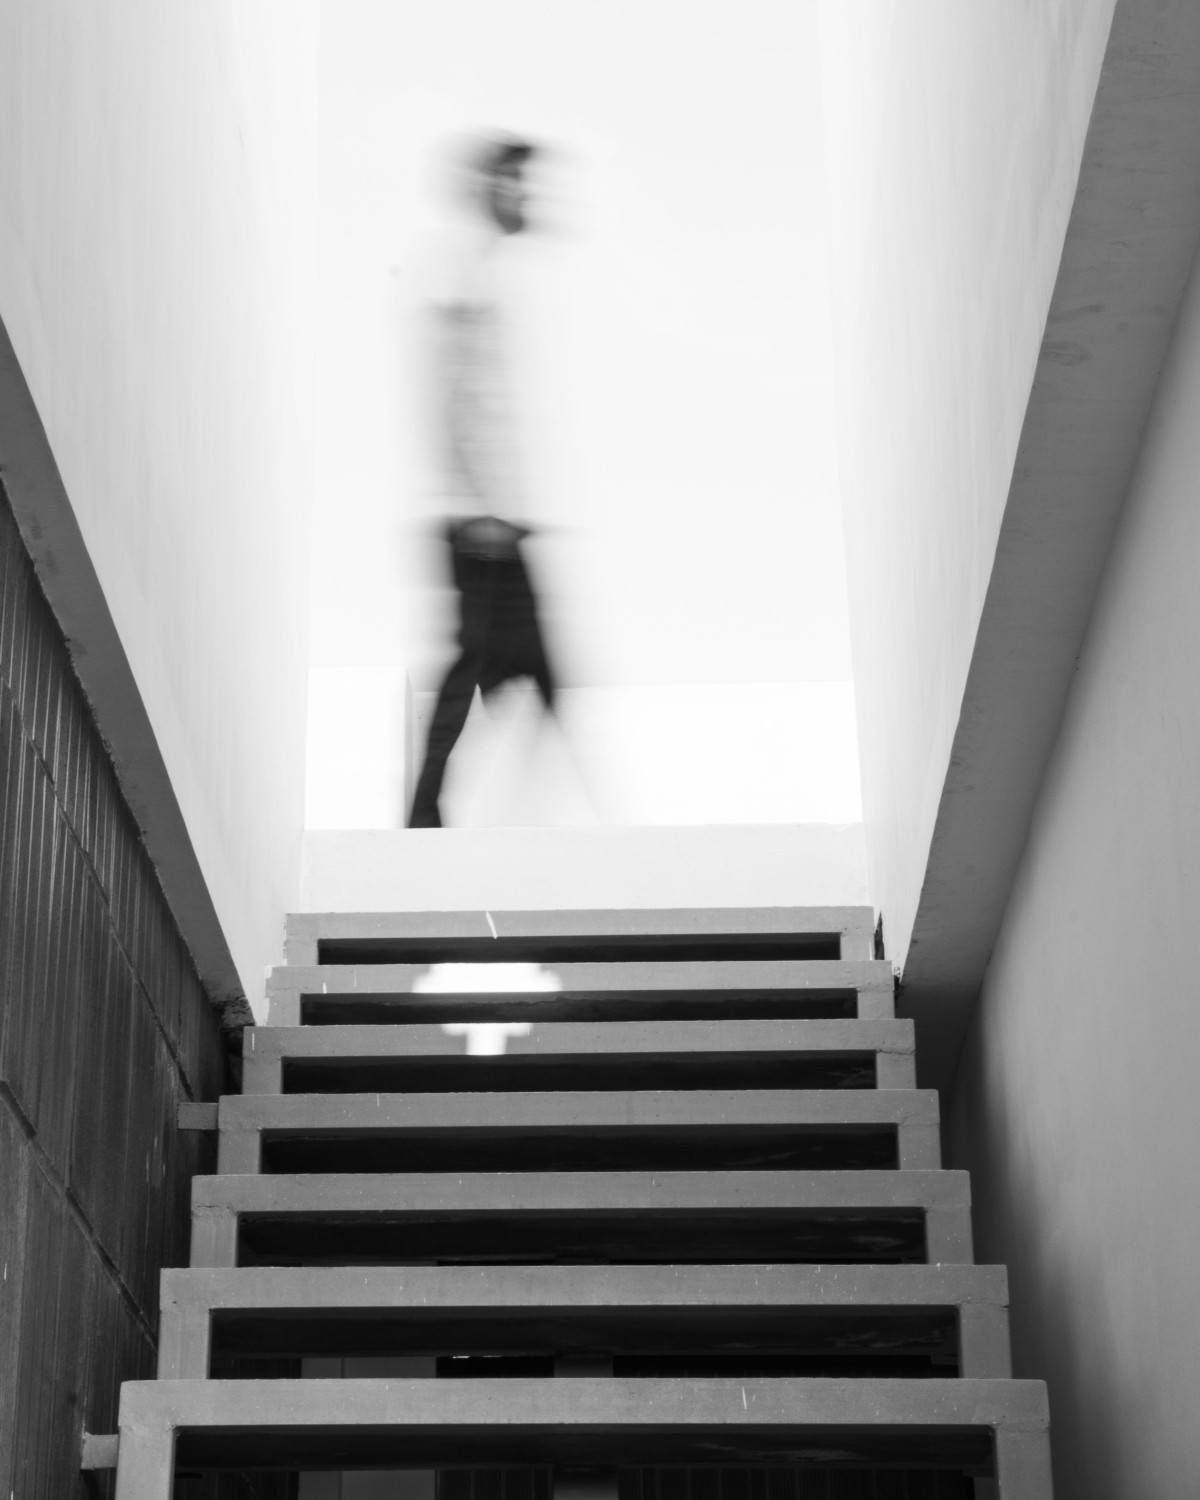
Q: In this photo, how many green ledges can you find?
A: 0